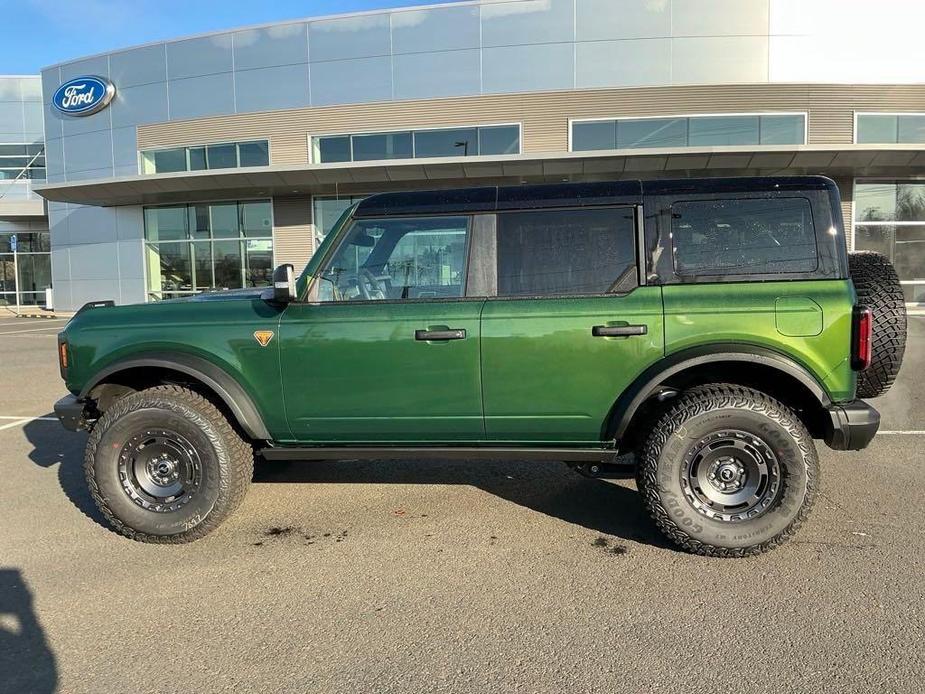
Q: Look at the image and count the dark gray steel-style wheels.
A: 2